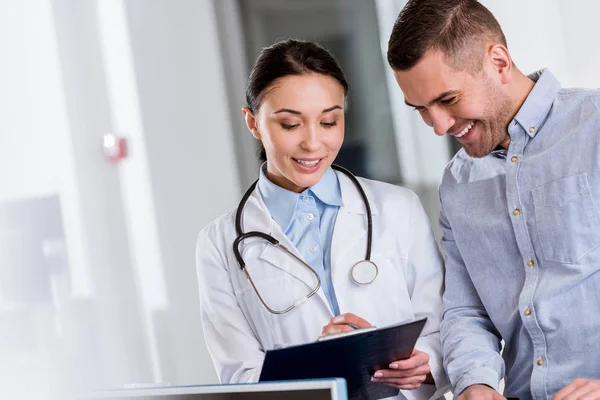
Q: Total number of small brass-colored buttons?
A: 6